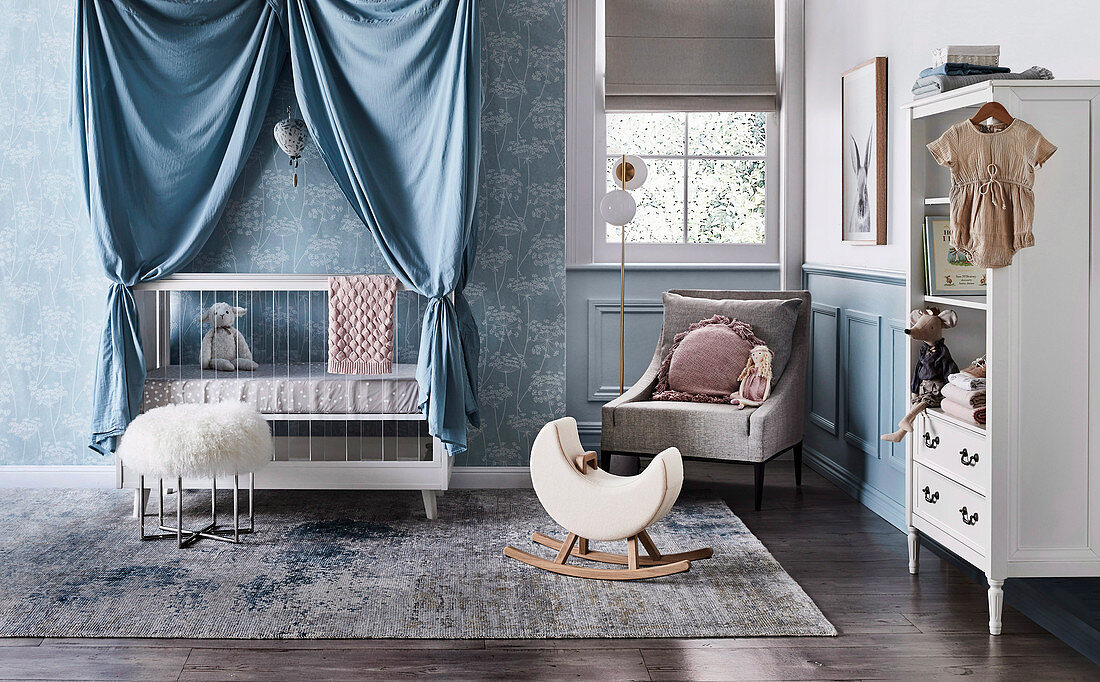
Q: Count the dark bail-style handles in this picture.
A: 4